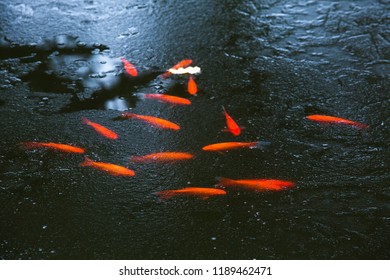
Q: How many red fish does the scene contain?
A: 14